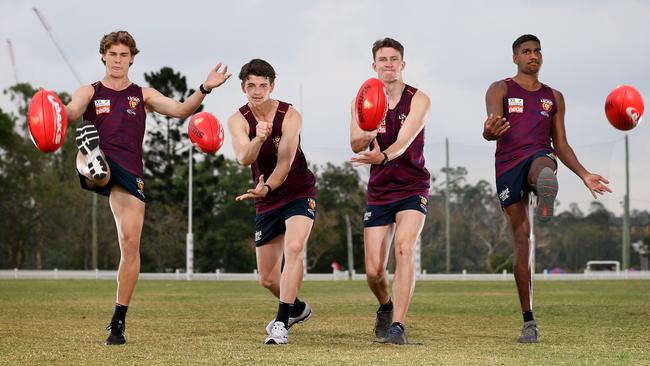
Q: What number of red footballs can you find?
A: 4